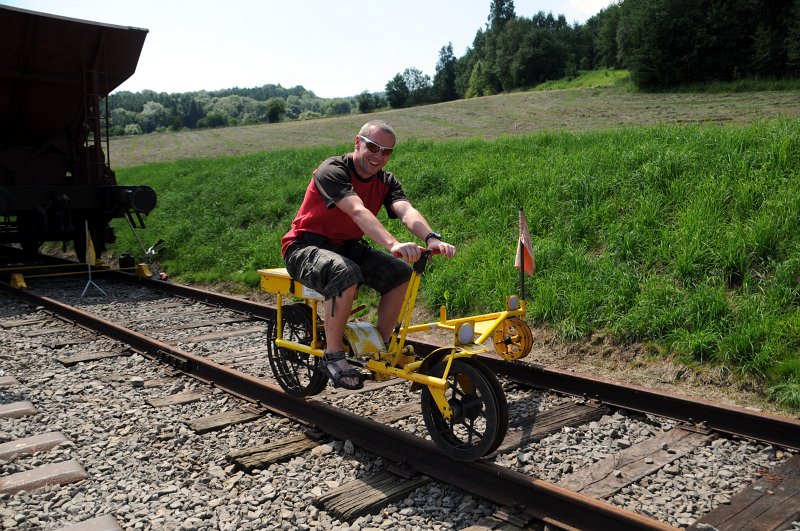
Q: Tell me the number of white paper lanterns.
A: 0